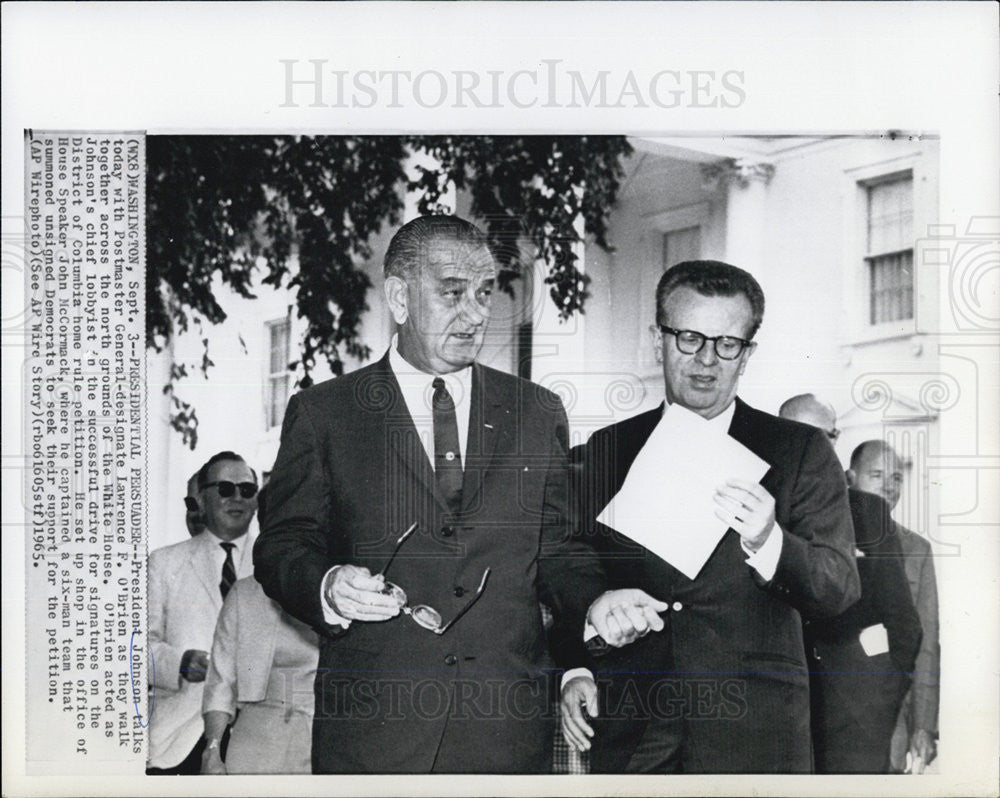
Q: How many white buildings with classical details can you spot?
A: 1